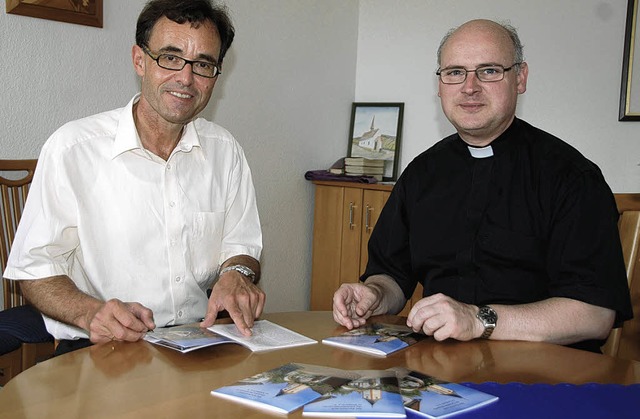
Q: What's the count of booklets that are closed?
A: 4